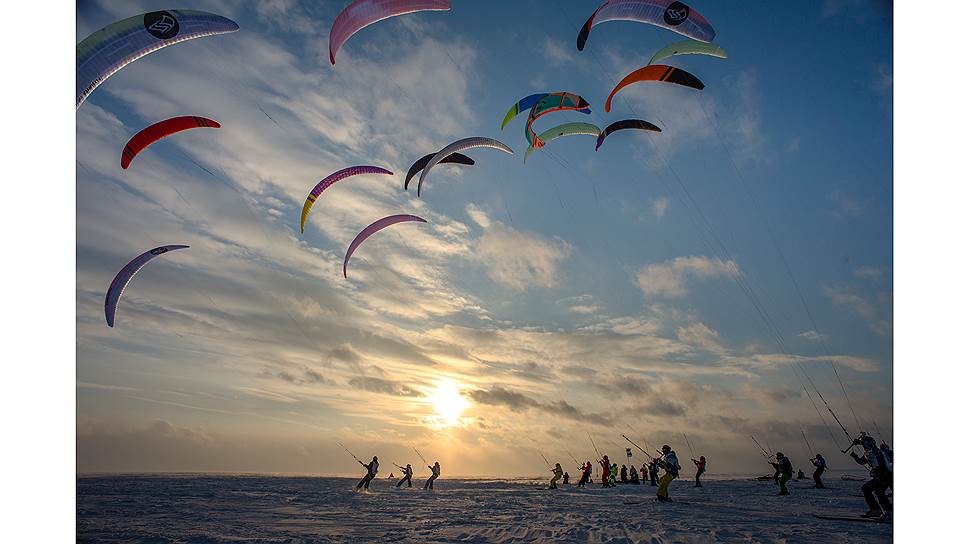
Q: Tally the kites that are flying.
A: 15